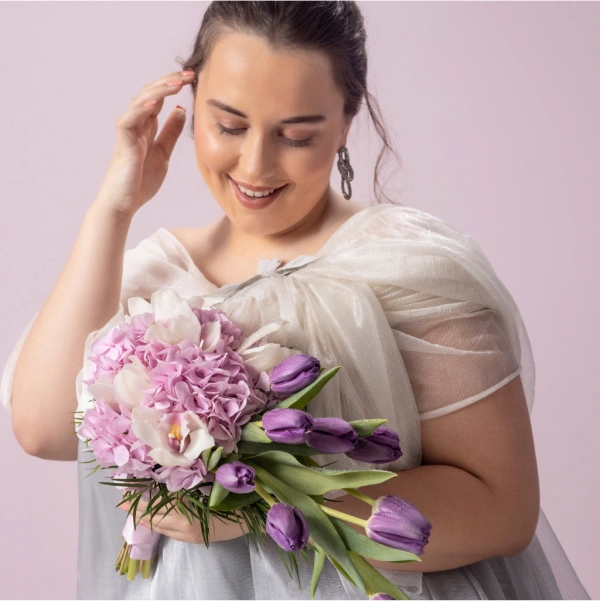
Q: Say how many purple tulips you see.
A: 8